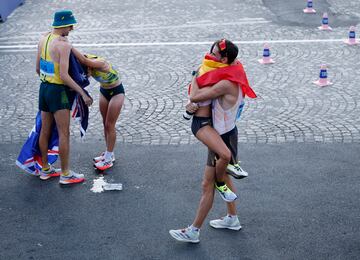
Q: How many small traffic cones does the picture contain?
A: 5